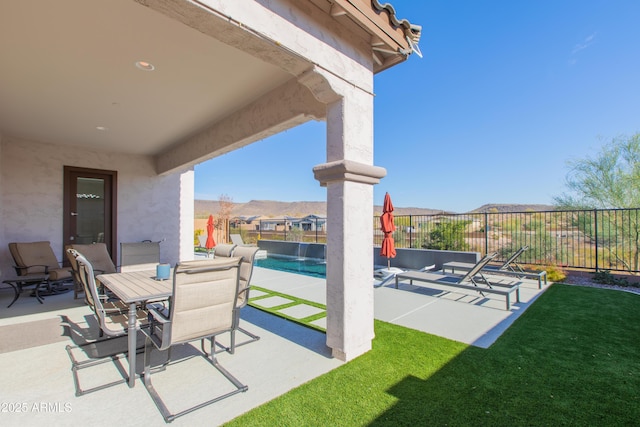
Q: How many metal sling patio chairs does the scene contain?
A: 6